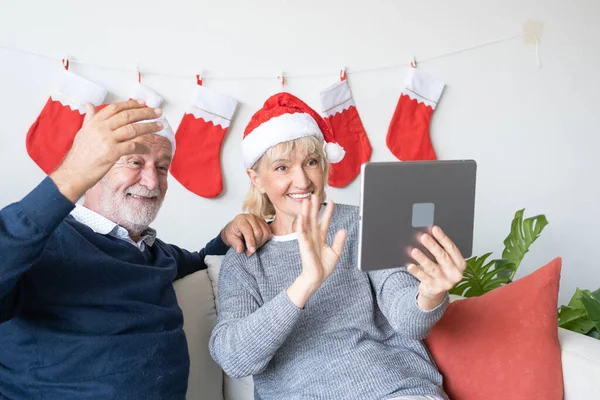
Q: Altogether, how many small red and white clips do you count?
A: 6